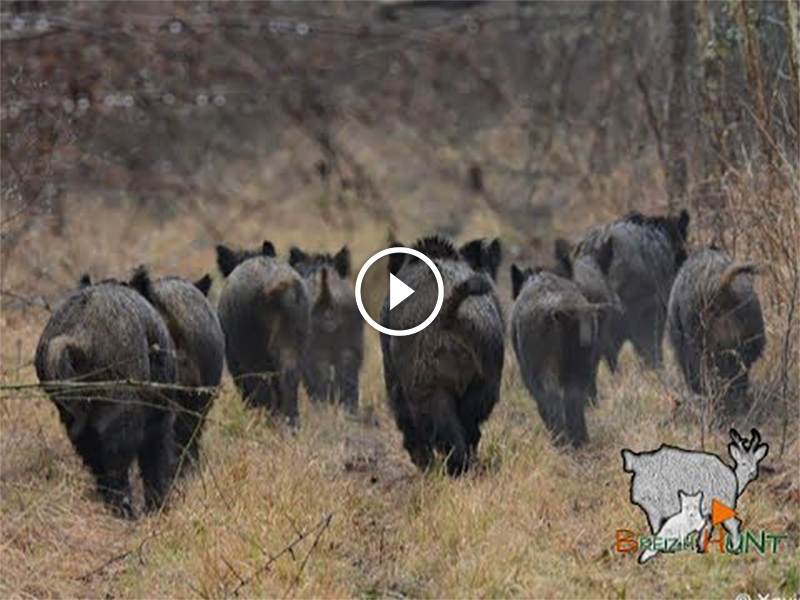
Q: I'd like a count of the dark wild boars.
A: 9